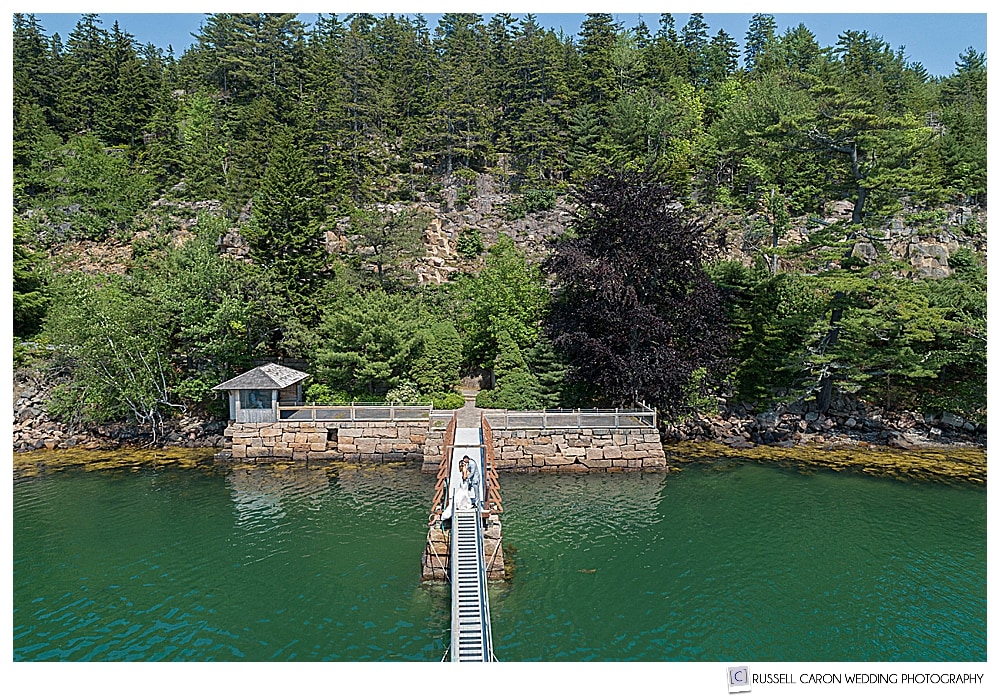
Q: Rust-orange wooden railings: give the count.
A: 2